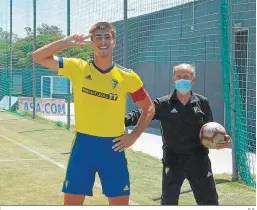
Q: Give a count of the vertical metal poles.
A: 5